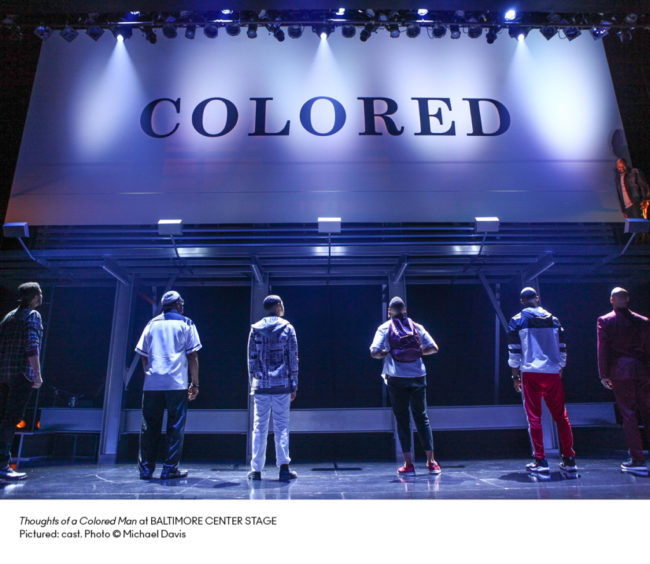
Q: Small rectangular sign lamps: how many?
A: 5